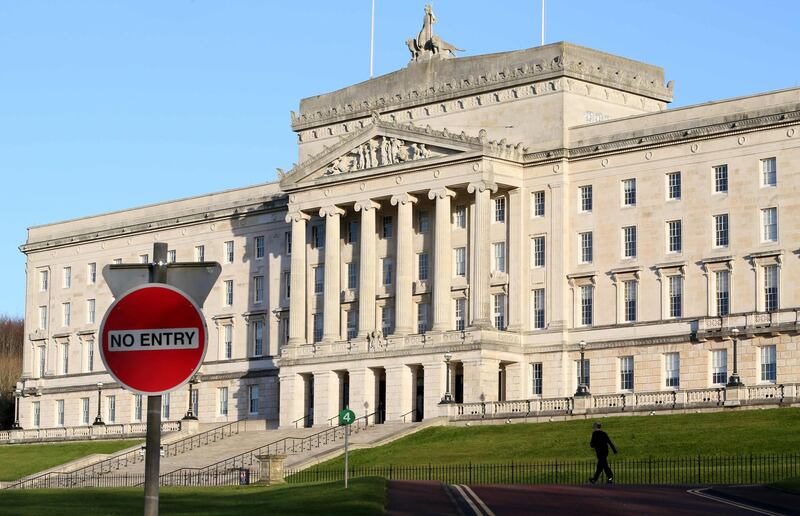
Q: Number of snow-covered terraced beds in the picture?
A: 0